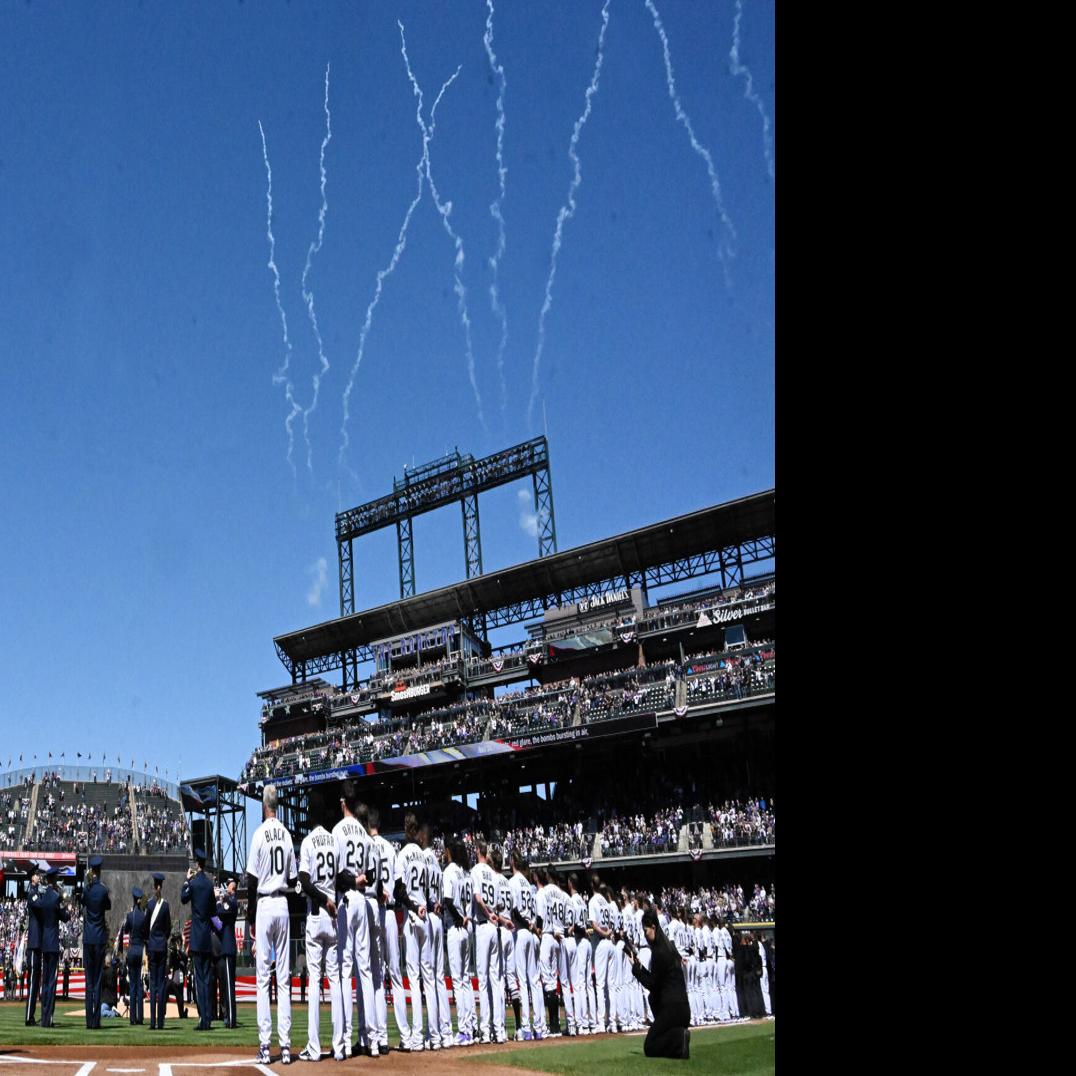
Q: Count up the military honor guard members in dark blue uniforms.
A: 7